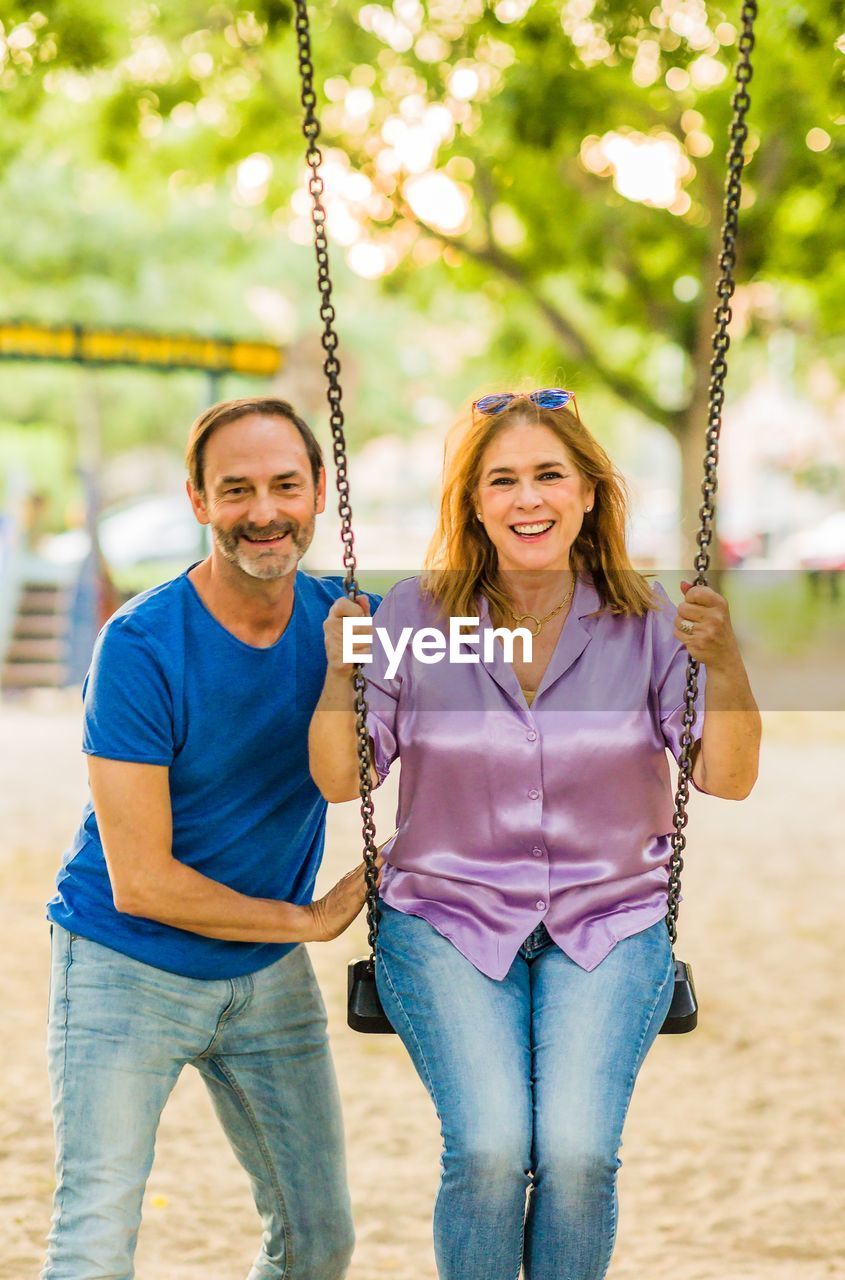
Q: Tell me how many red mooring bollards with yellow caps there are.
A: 0